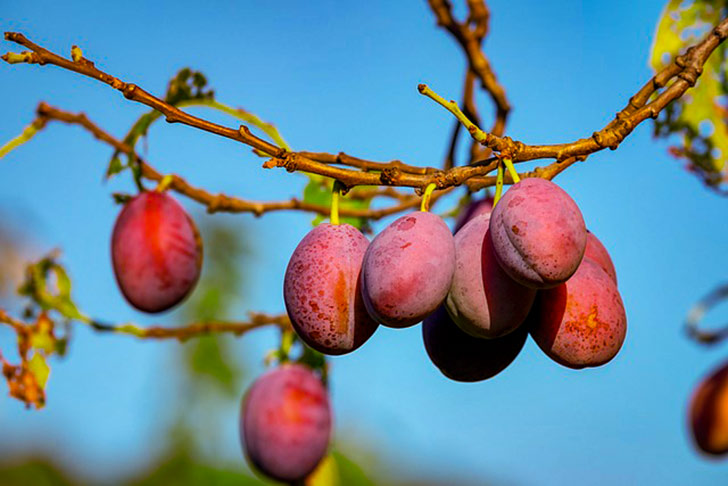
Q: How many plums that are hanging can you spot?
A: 11